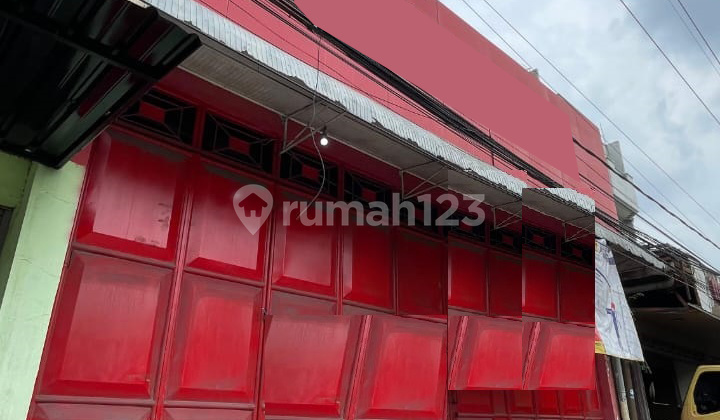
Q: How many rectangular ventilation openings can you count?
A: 9